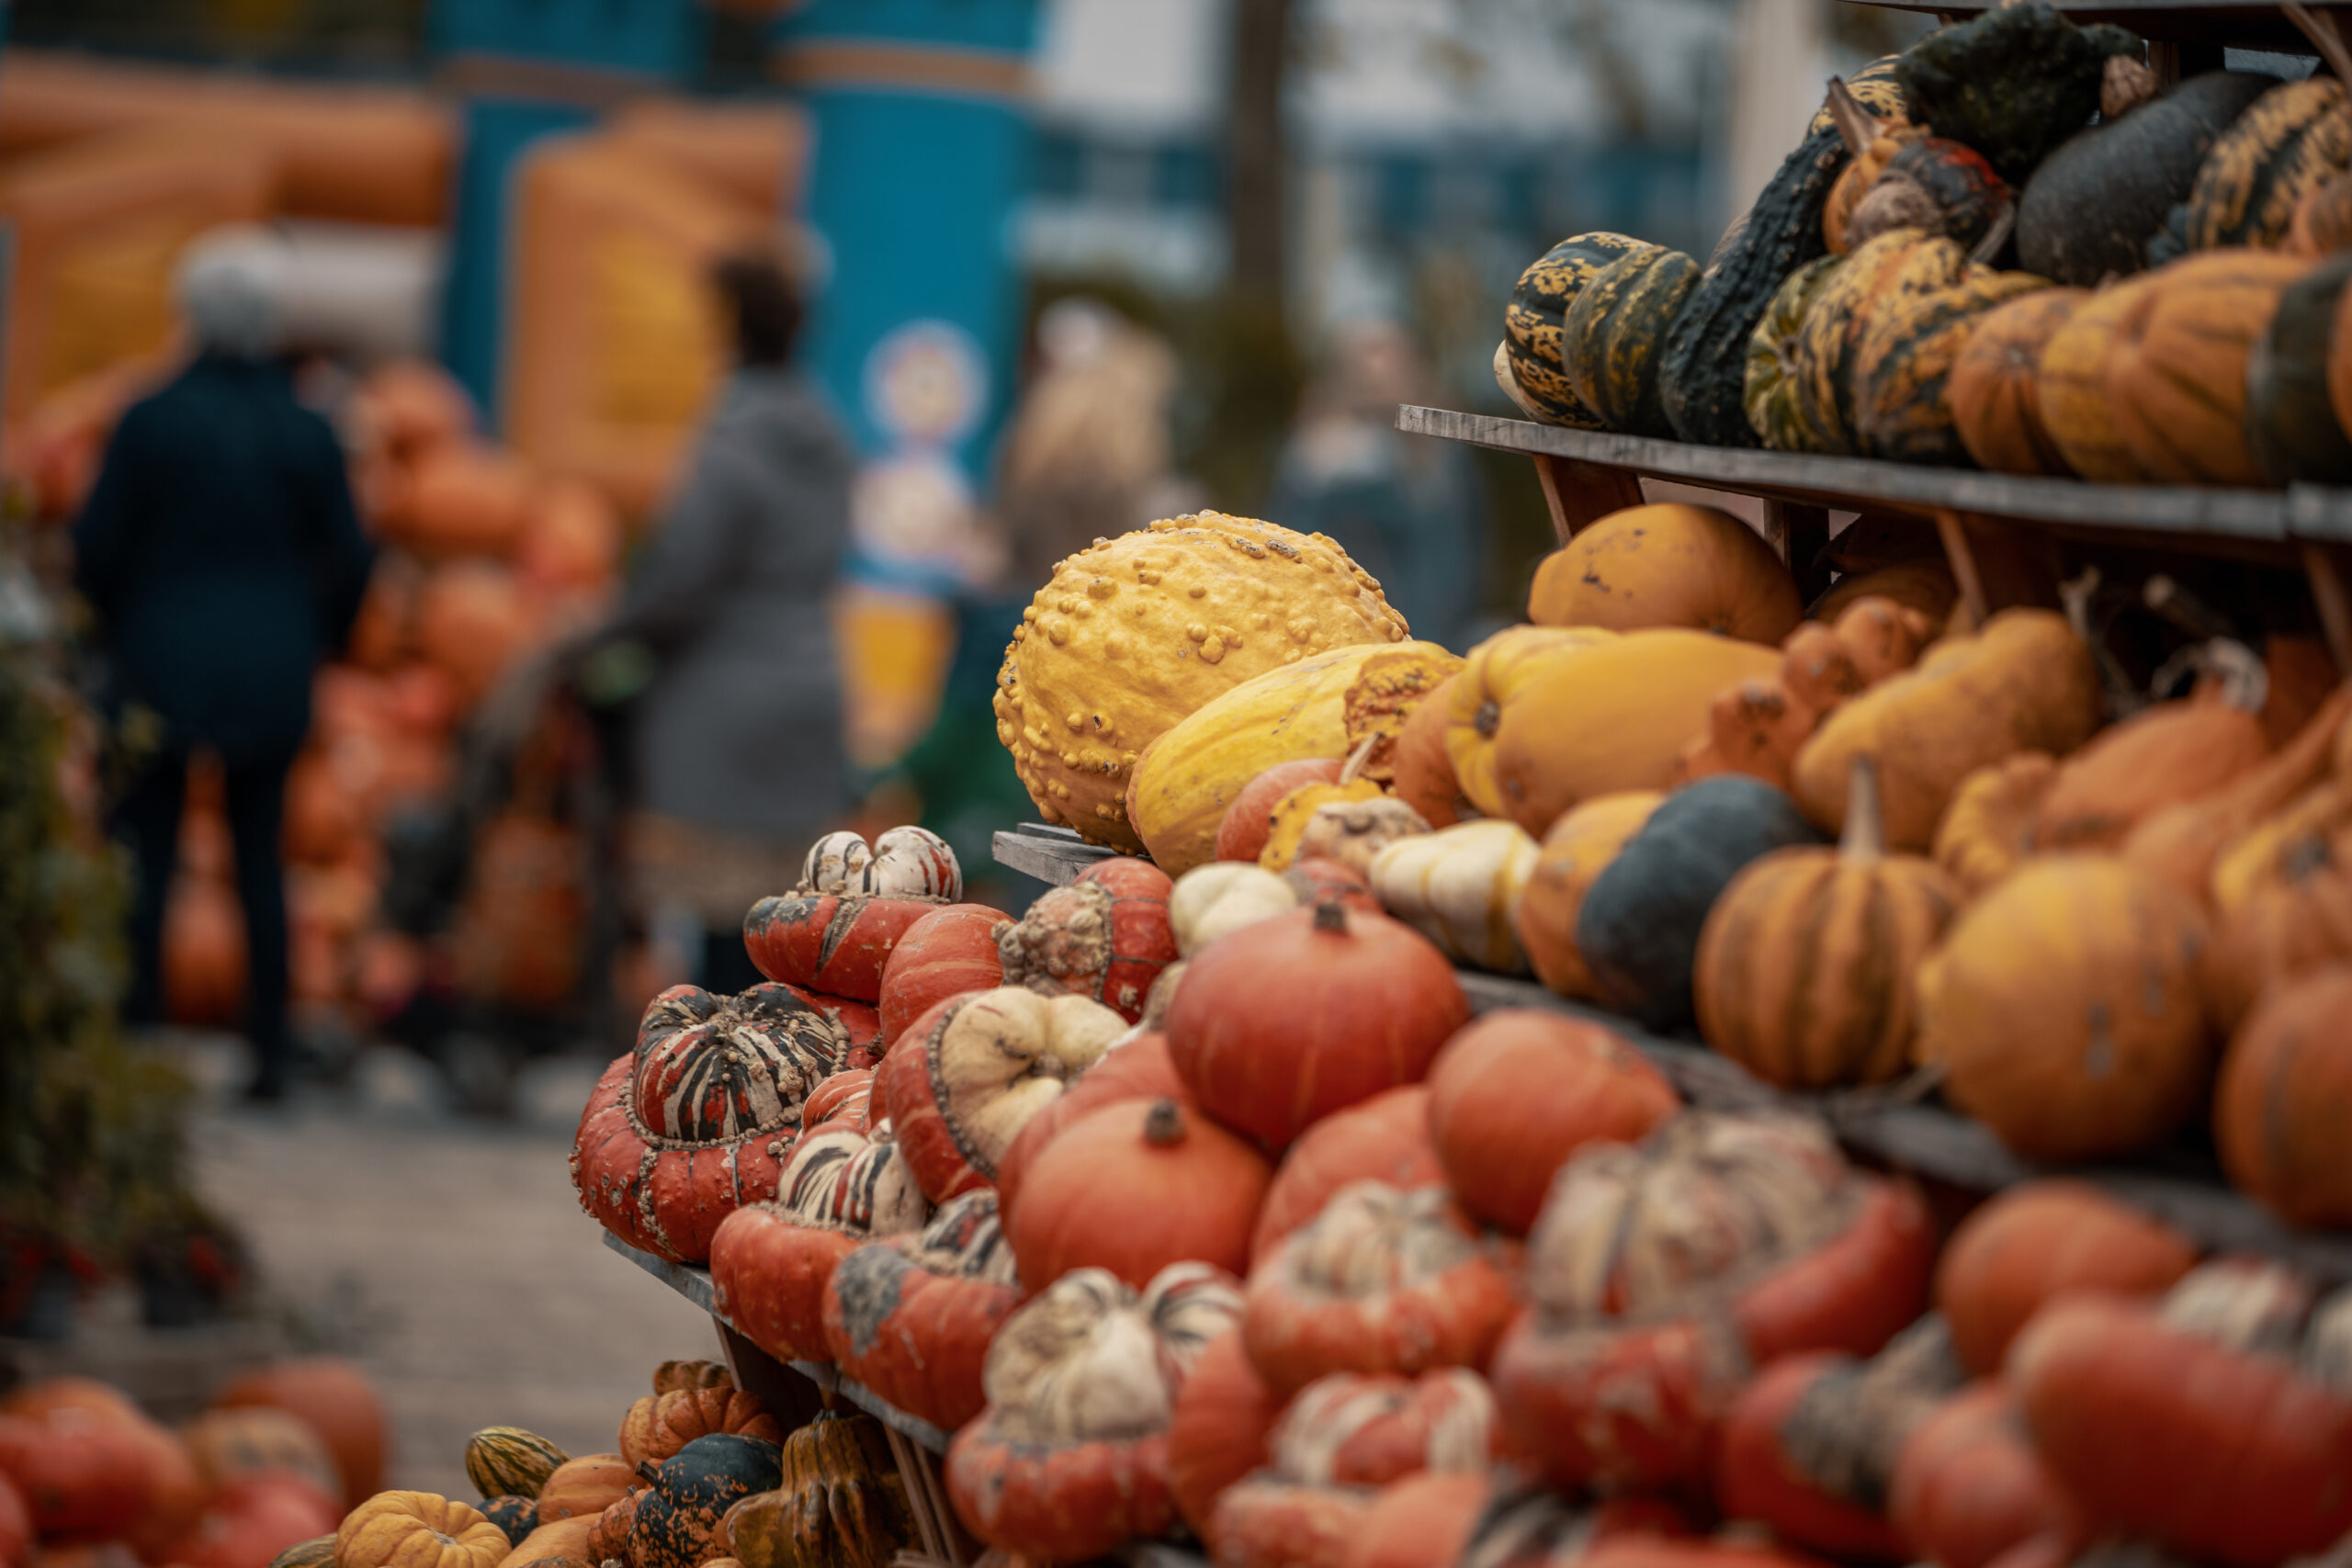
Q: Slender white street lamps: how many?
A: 0